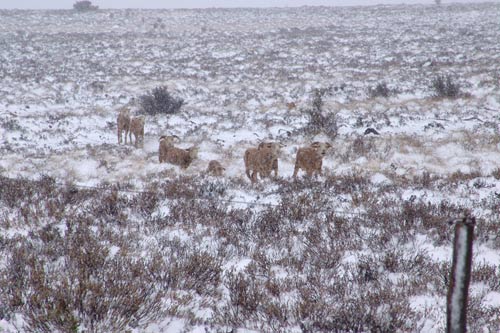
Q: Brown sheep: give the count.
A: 7